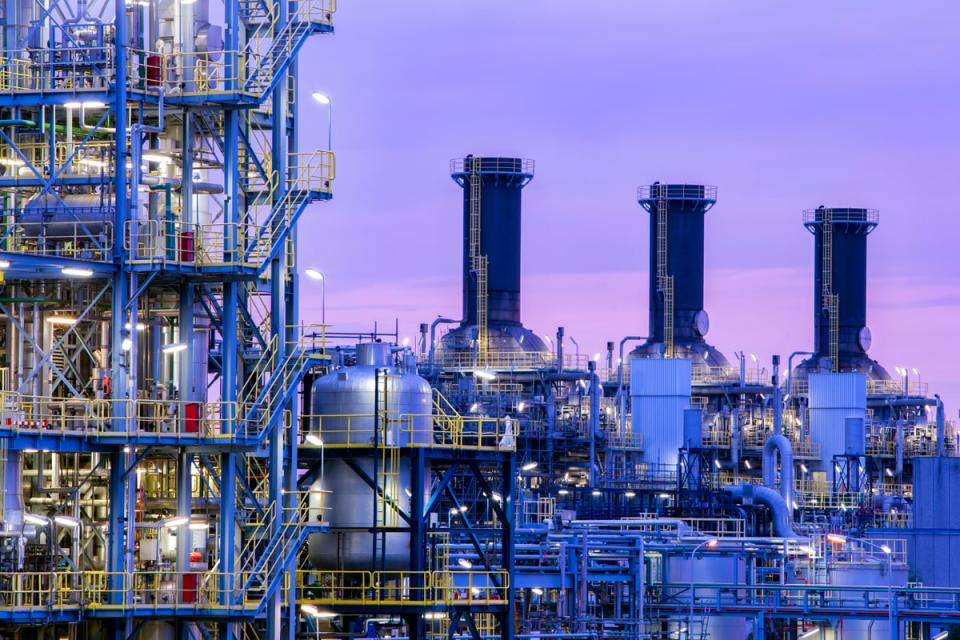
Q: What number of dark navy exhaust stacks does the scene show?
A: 3